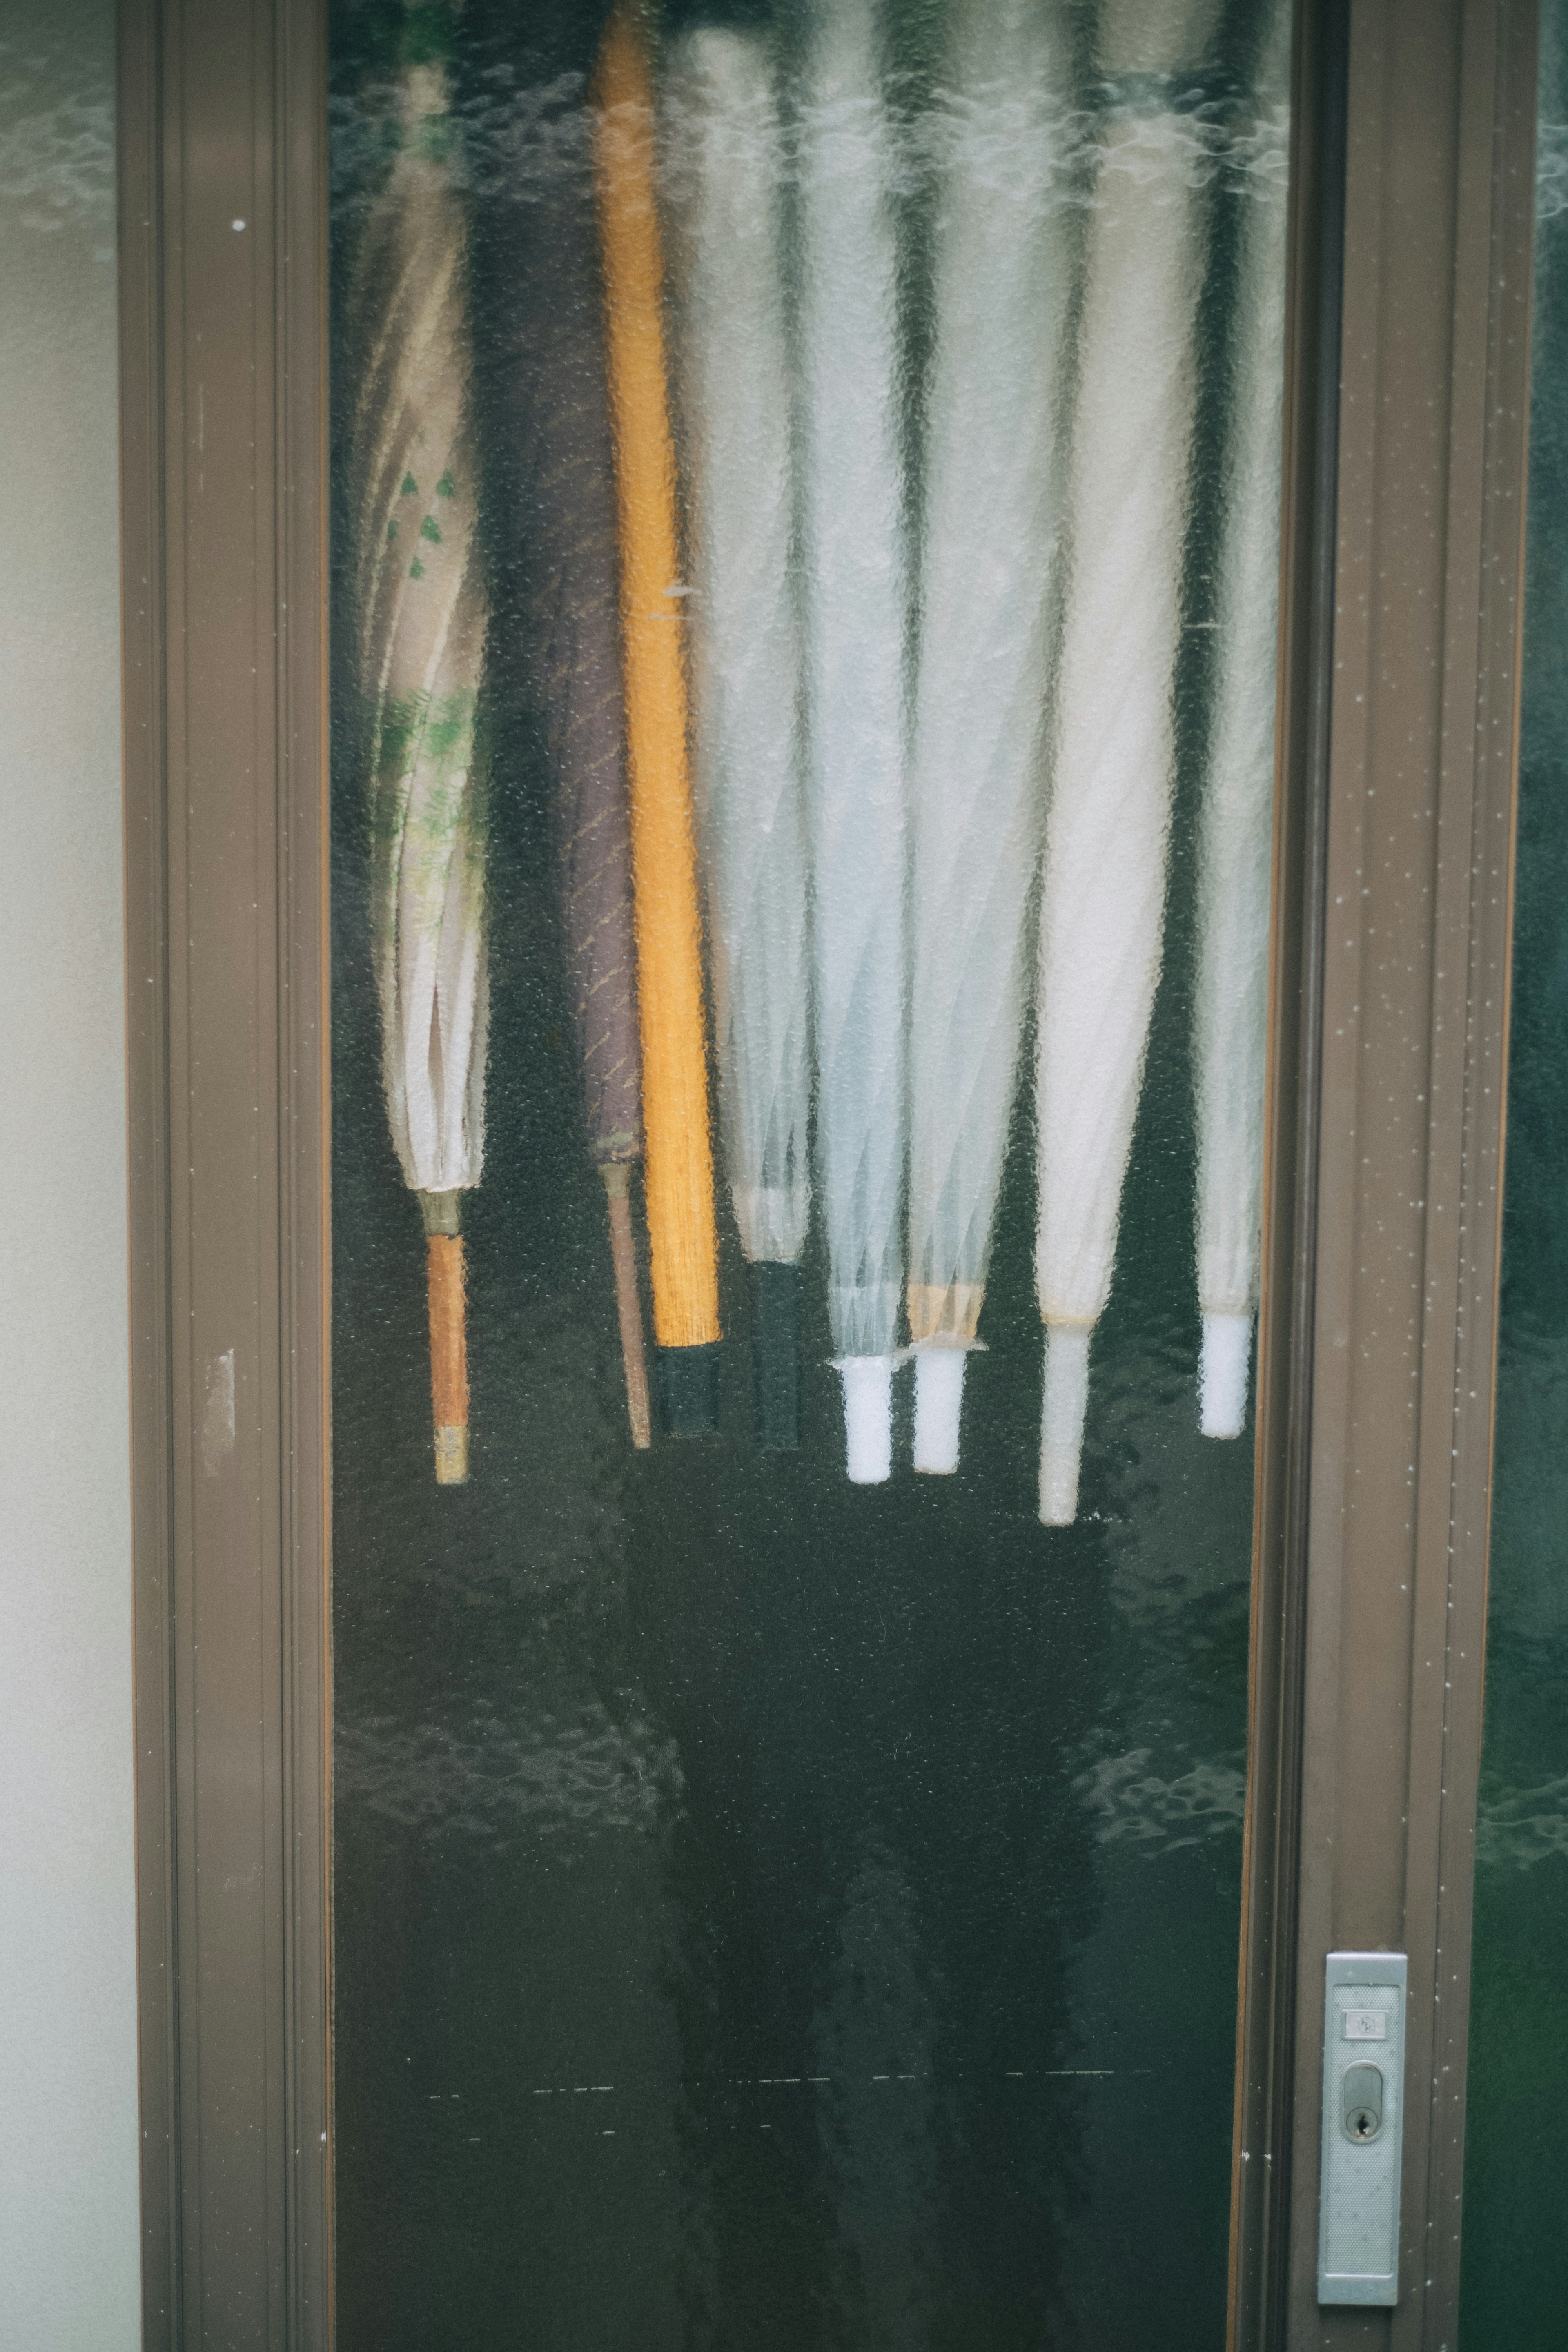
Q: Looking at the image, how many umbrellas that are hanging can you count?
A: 8